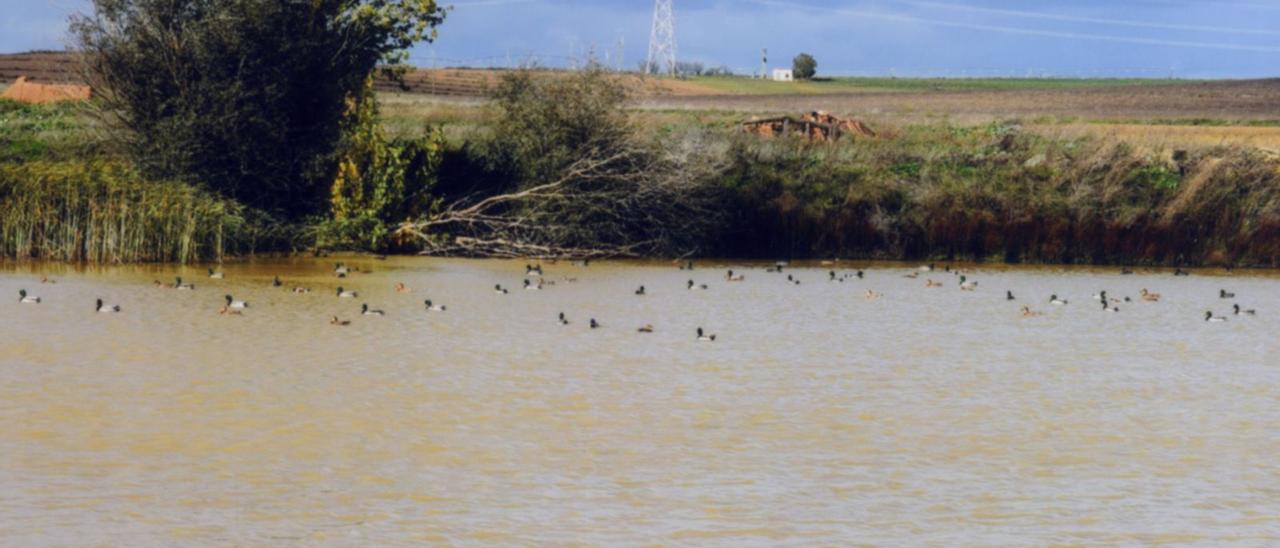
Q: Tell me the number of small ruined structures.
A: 1